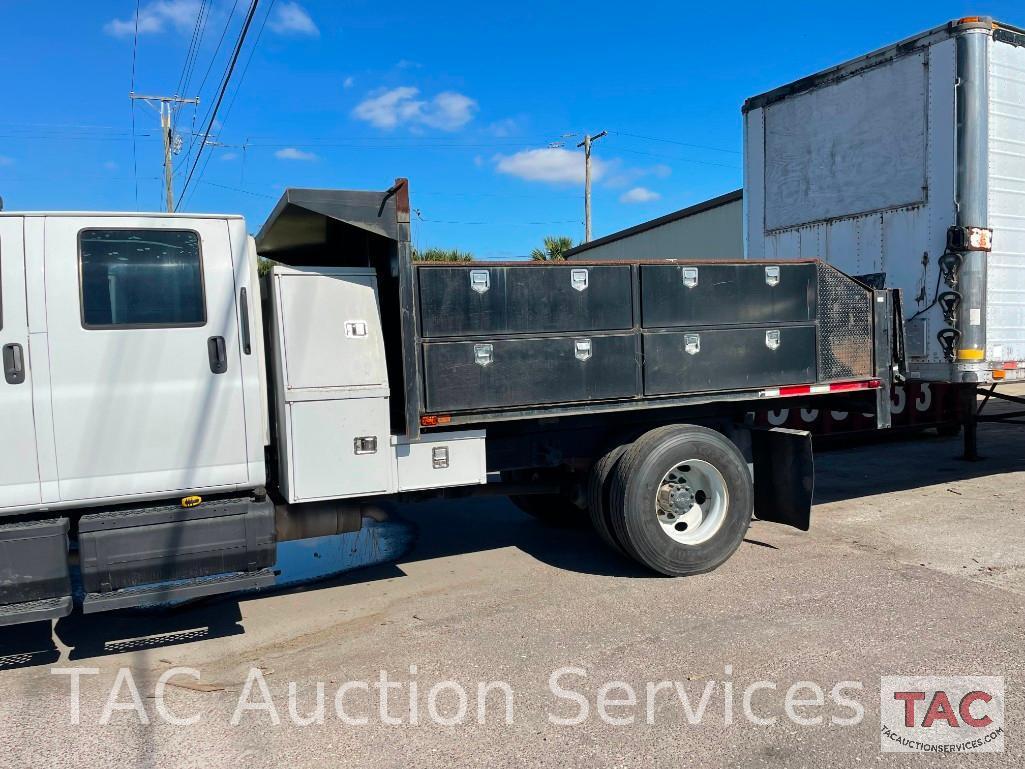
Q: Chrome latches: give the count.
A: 11